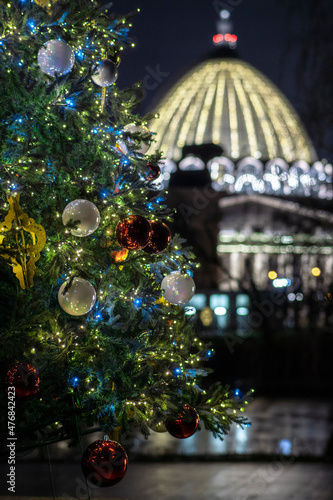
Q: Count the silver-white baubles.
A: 6